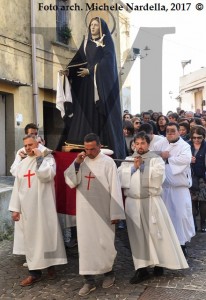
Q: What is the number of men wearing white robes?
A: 6